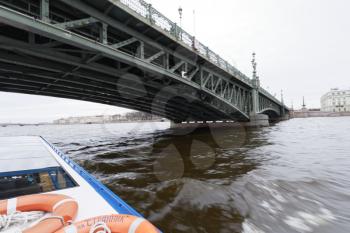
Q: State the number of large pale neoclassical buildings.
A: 1